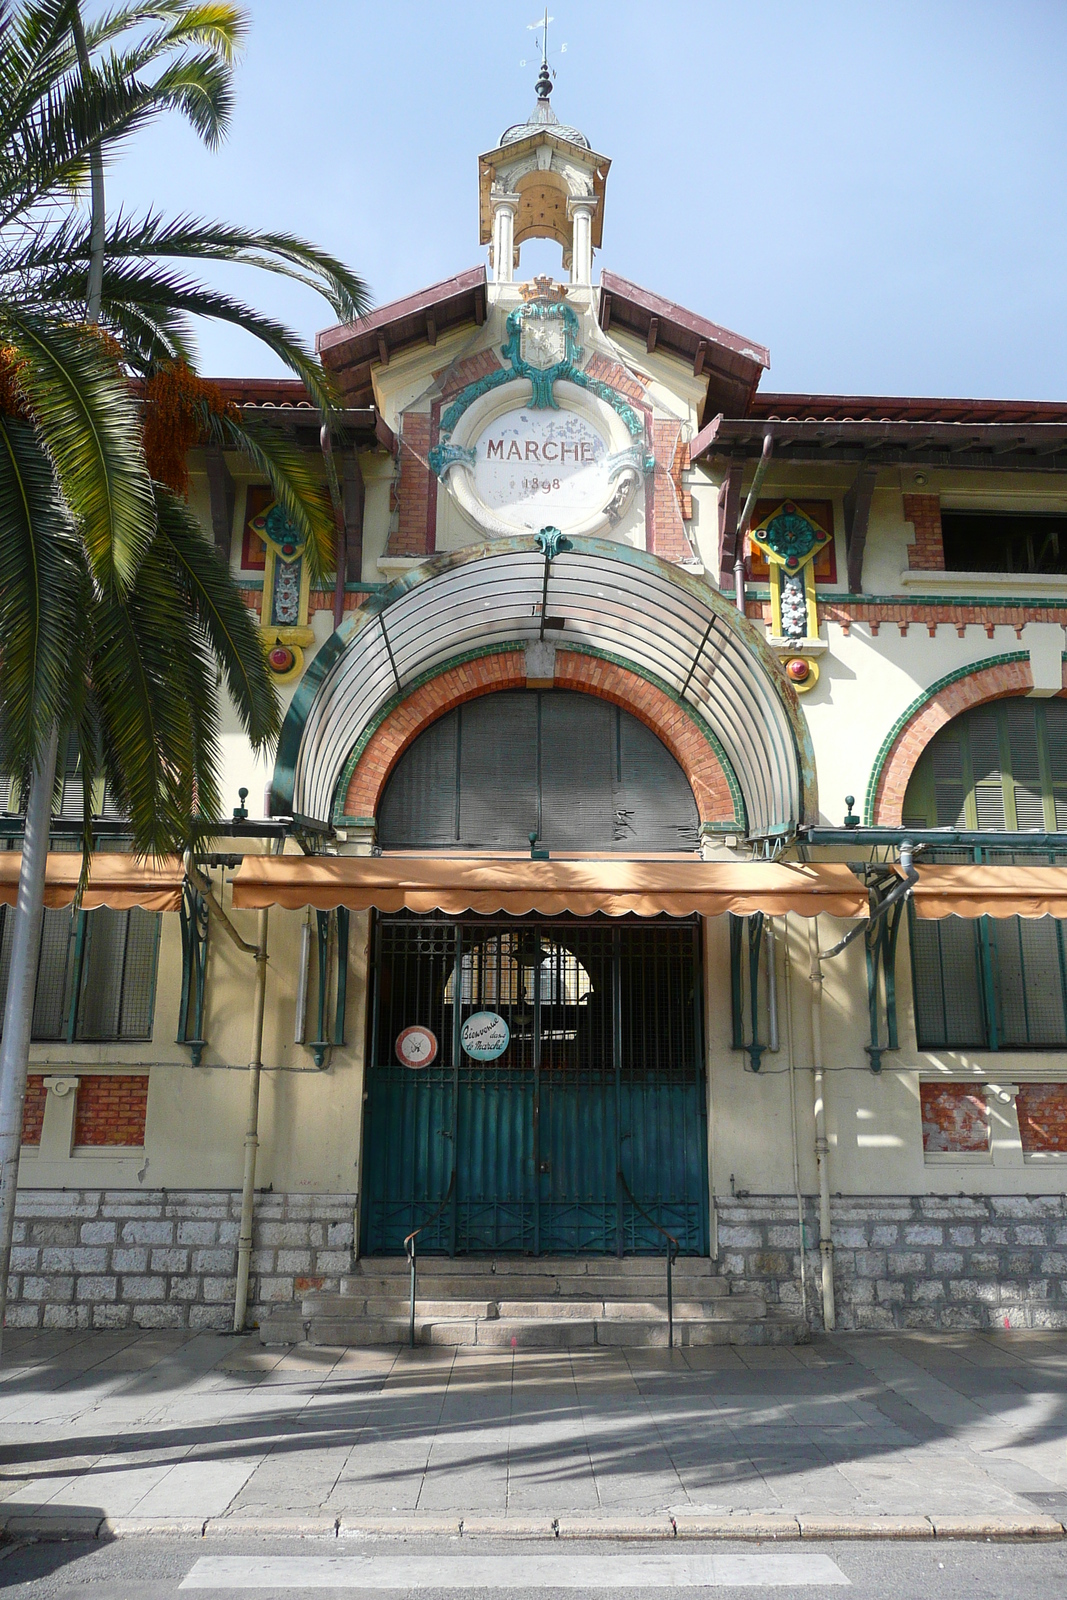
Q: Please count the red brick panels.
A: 4